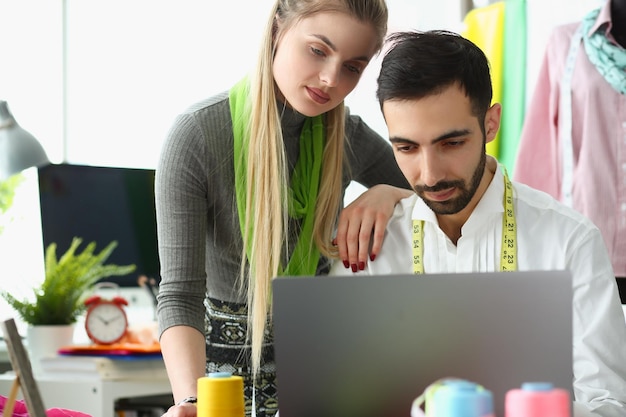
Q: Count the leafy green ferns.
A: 1